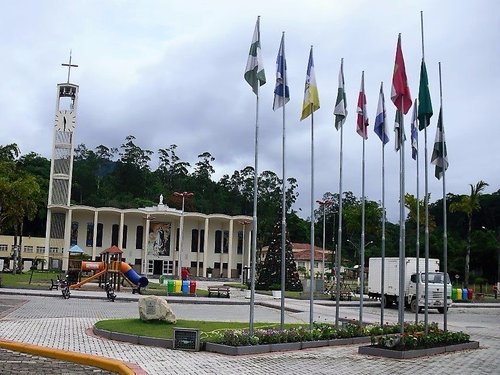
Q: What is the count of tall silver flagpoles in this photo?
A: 11